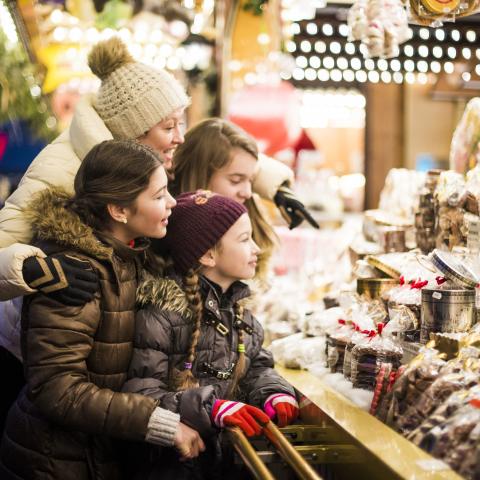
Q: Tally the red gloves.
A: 2